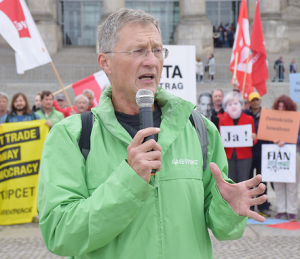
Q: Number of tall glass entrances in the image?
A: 3